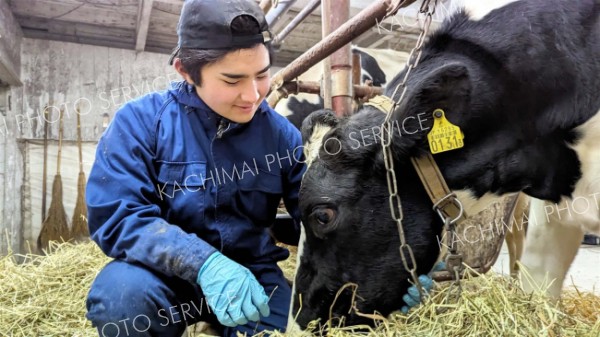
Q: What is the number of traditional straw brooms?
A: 2